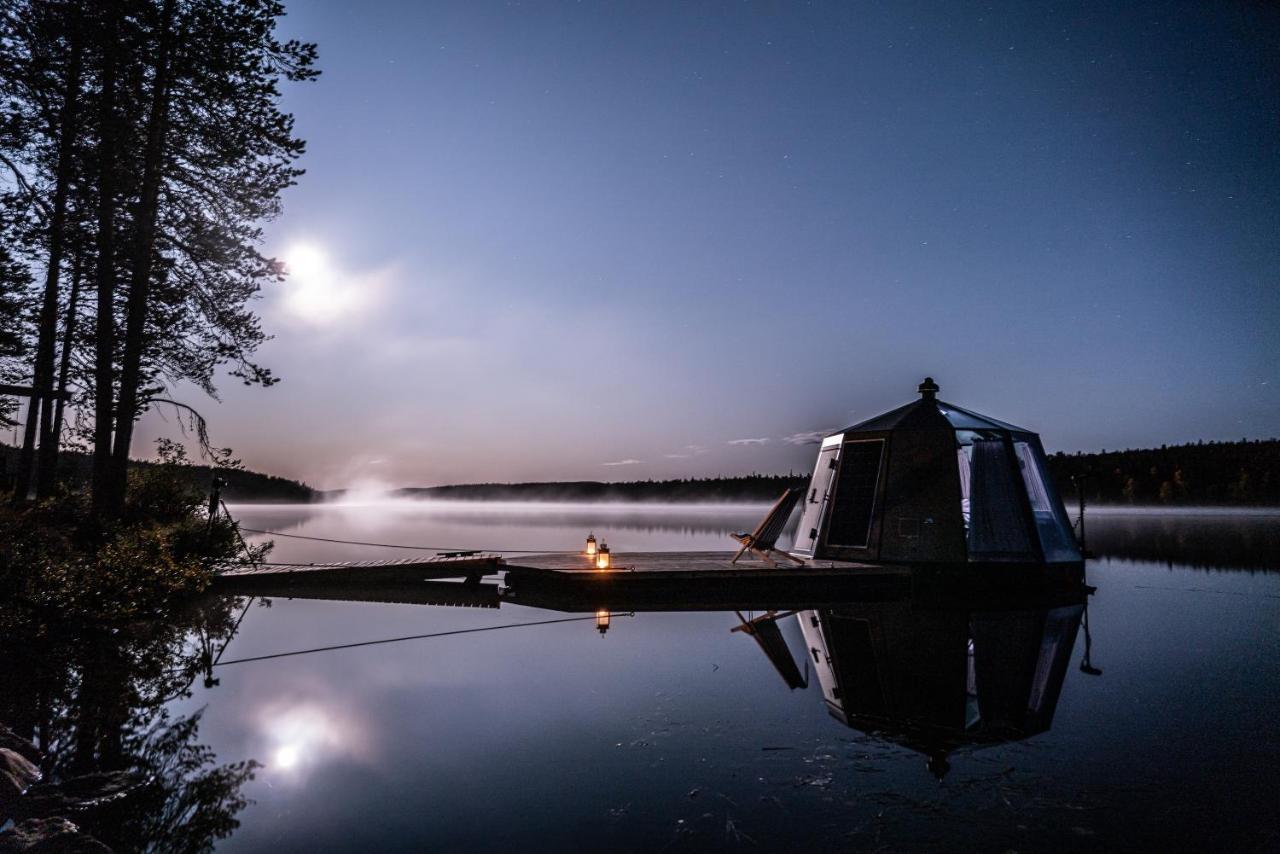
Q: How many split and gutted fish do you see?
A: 0